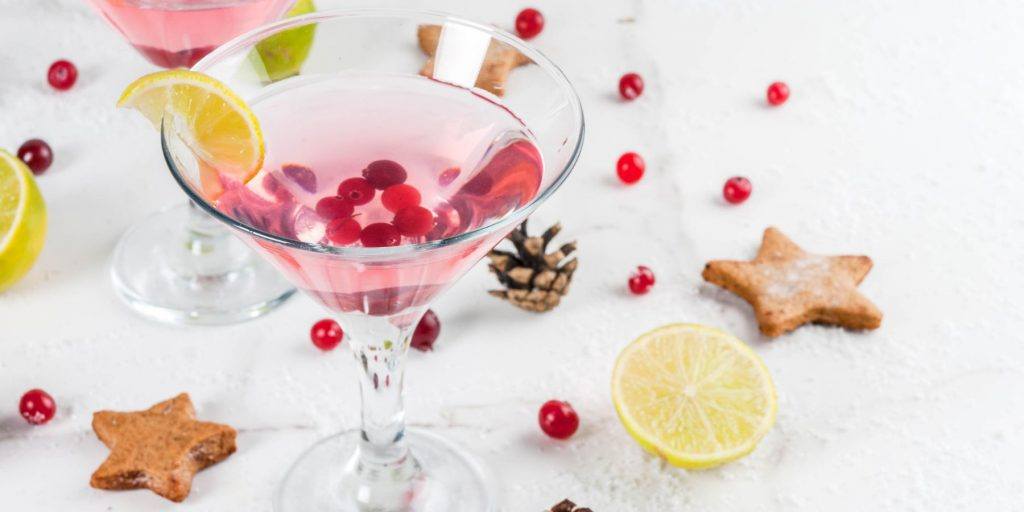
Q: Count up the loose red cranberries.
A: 12